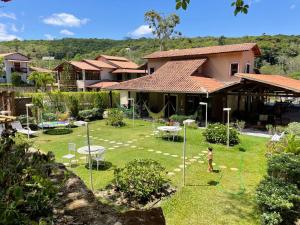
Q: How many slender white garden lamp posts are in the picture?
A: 6